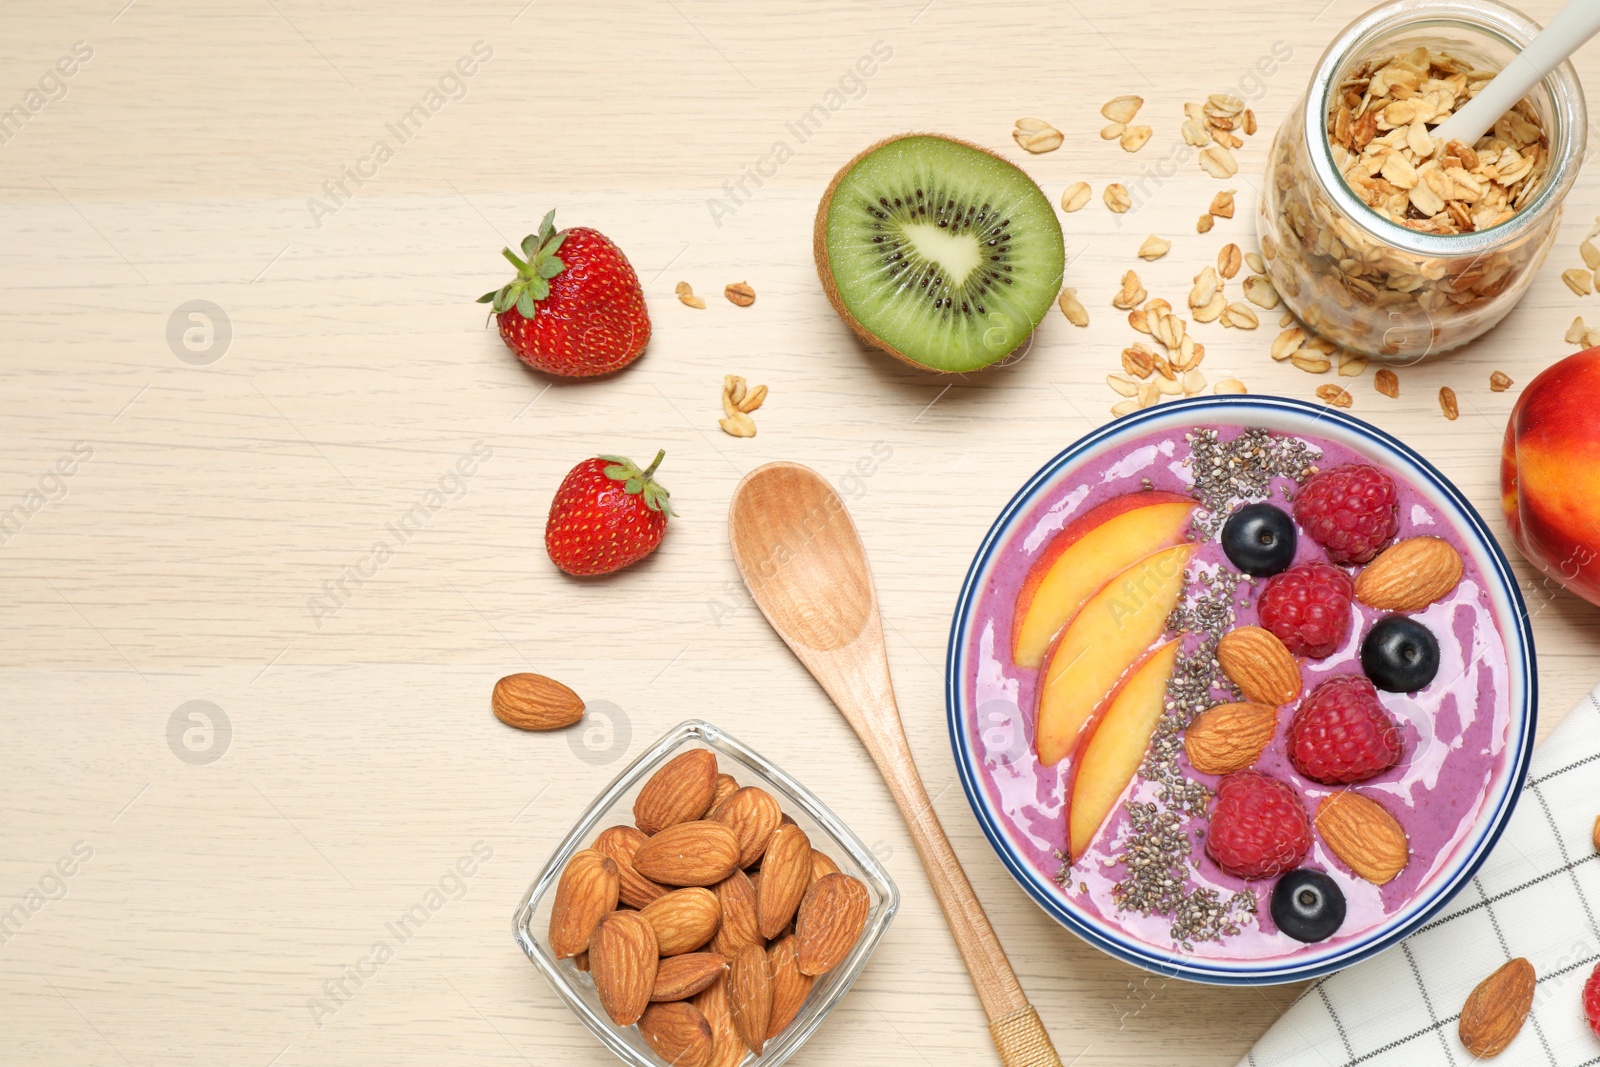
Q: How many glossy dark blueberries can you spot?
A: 3